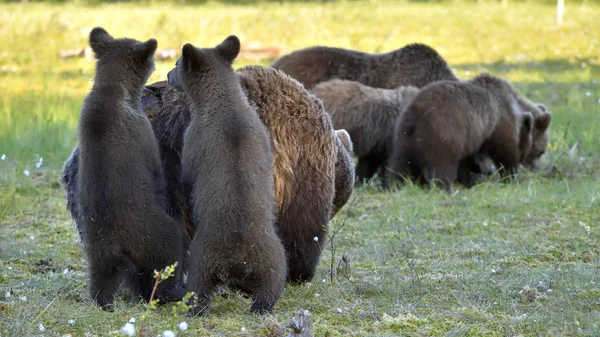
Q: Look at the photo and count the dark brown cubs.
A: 2